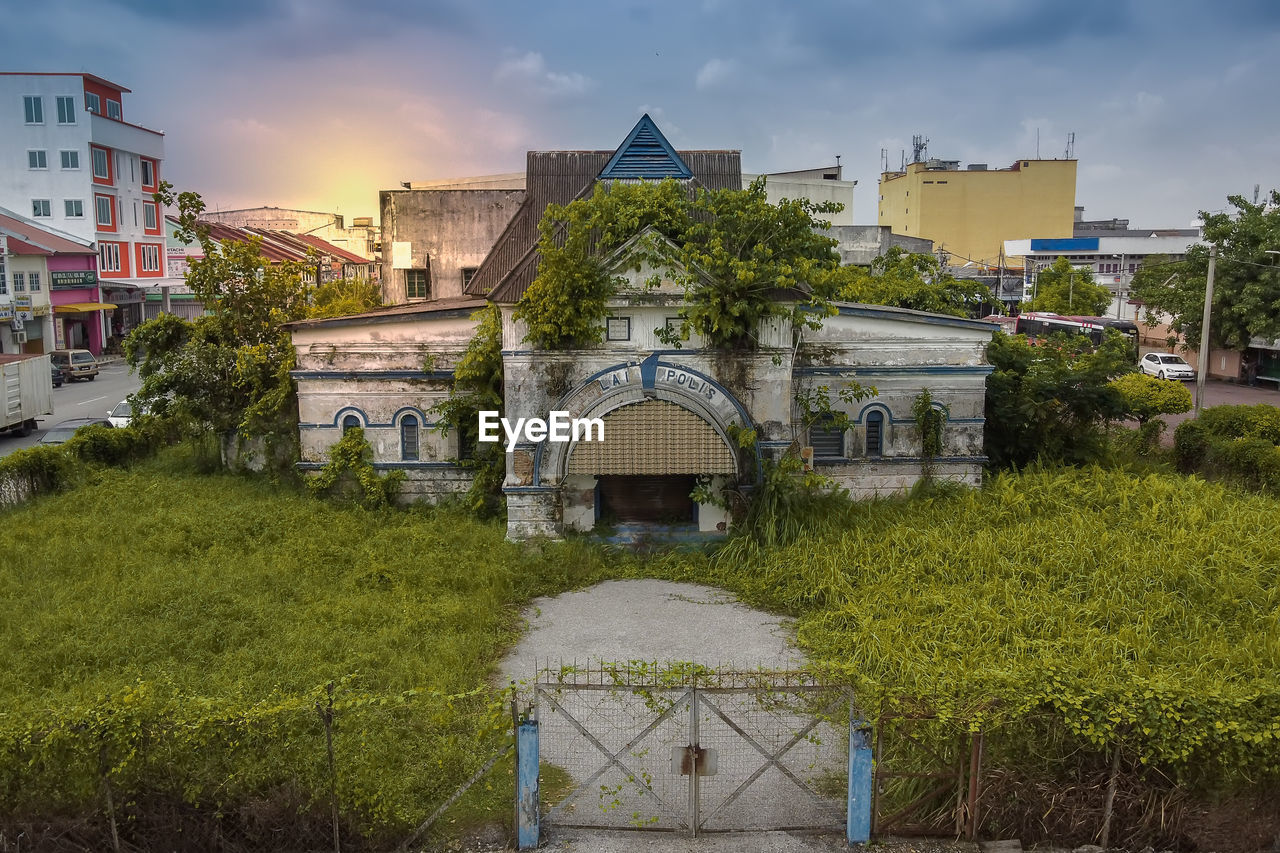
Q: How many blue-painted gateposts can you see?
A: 2